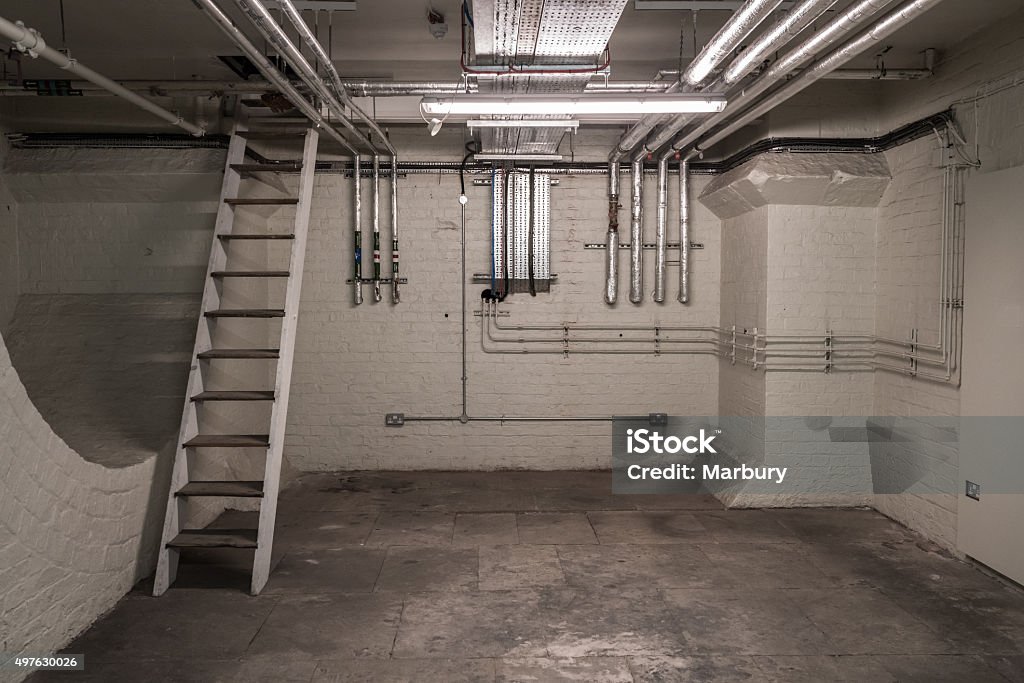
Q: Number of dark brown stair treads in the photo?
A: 11